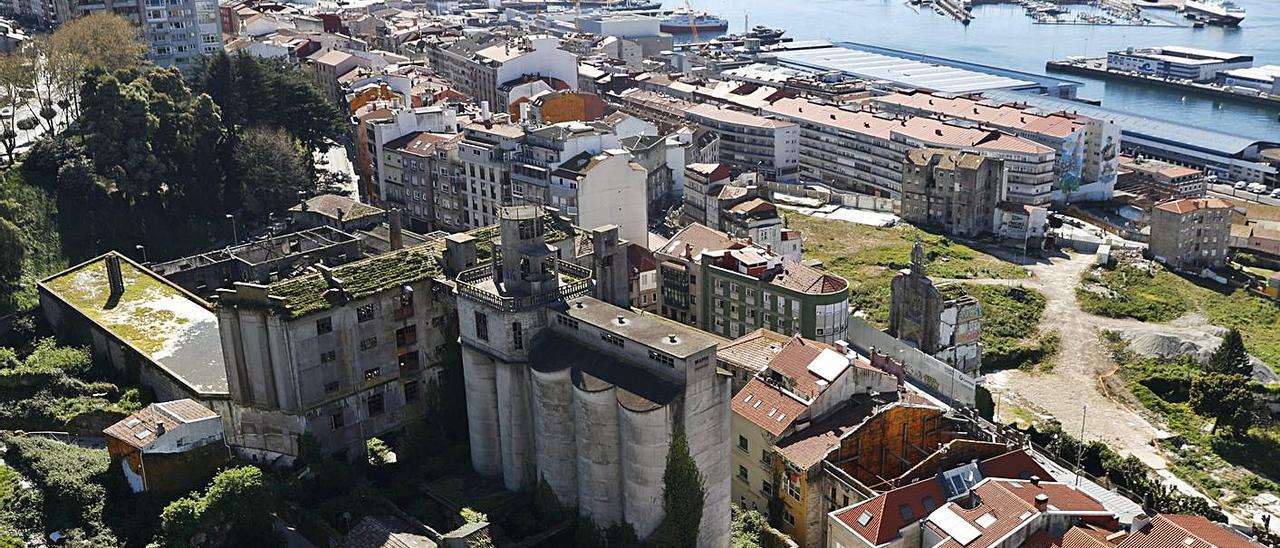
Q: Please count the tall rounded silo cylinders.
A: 5